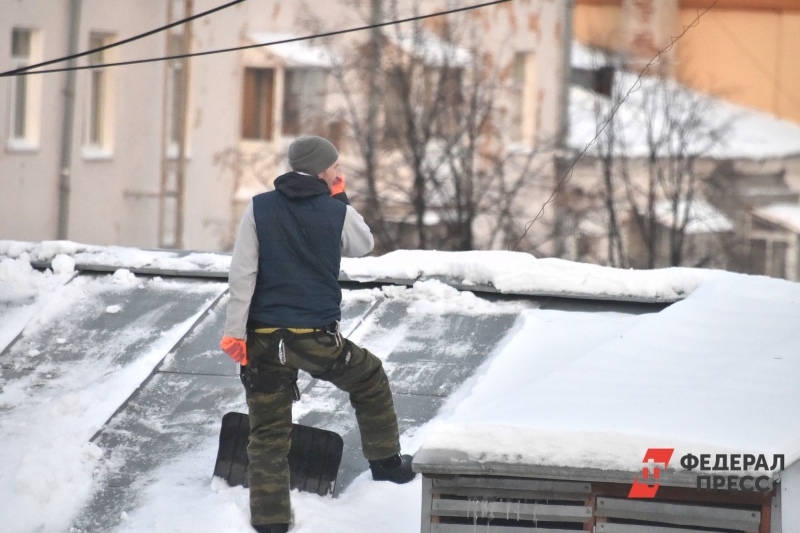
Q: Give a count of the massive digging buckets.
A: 0